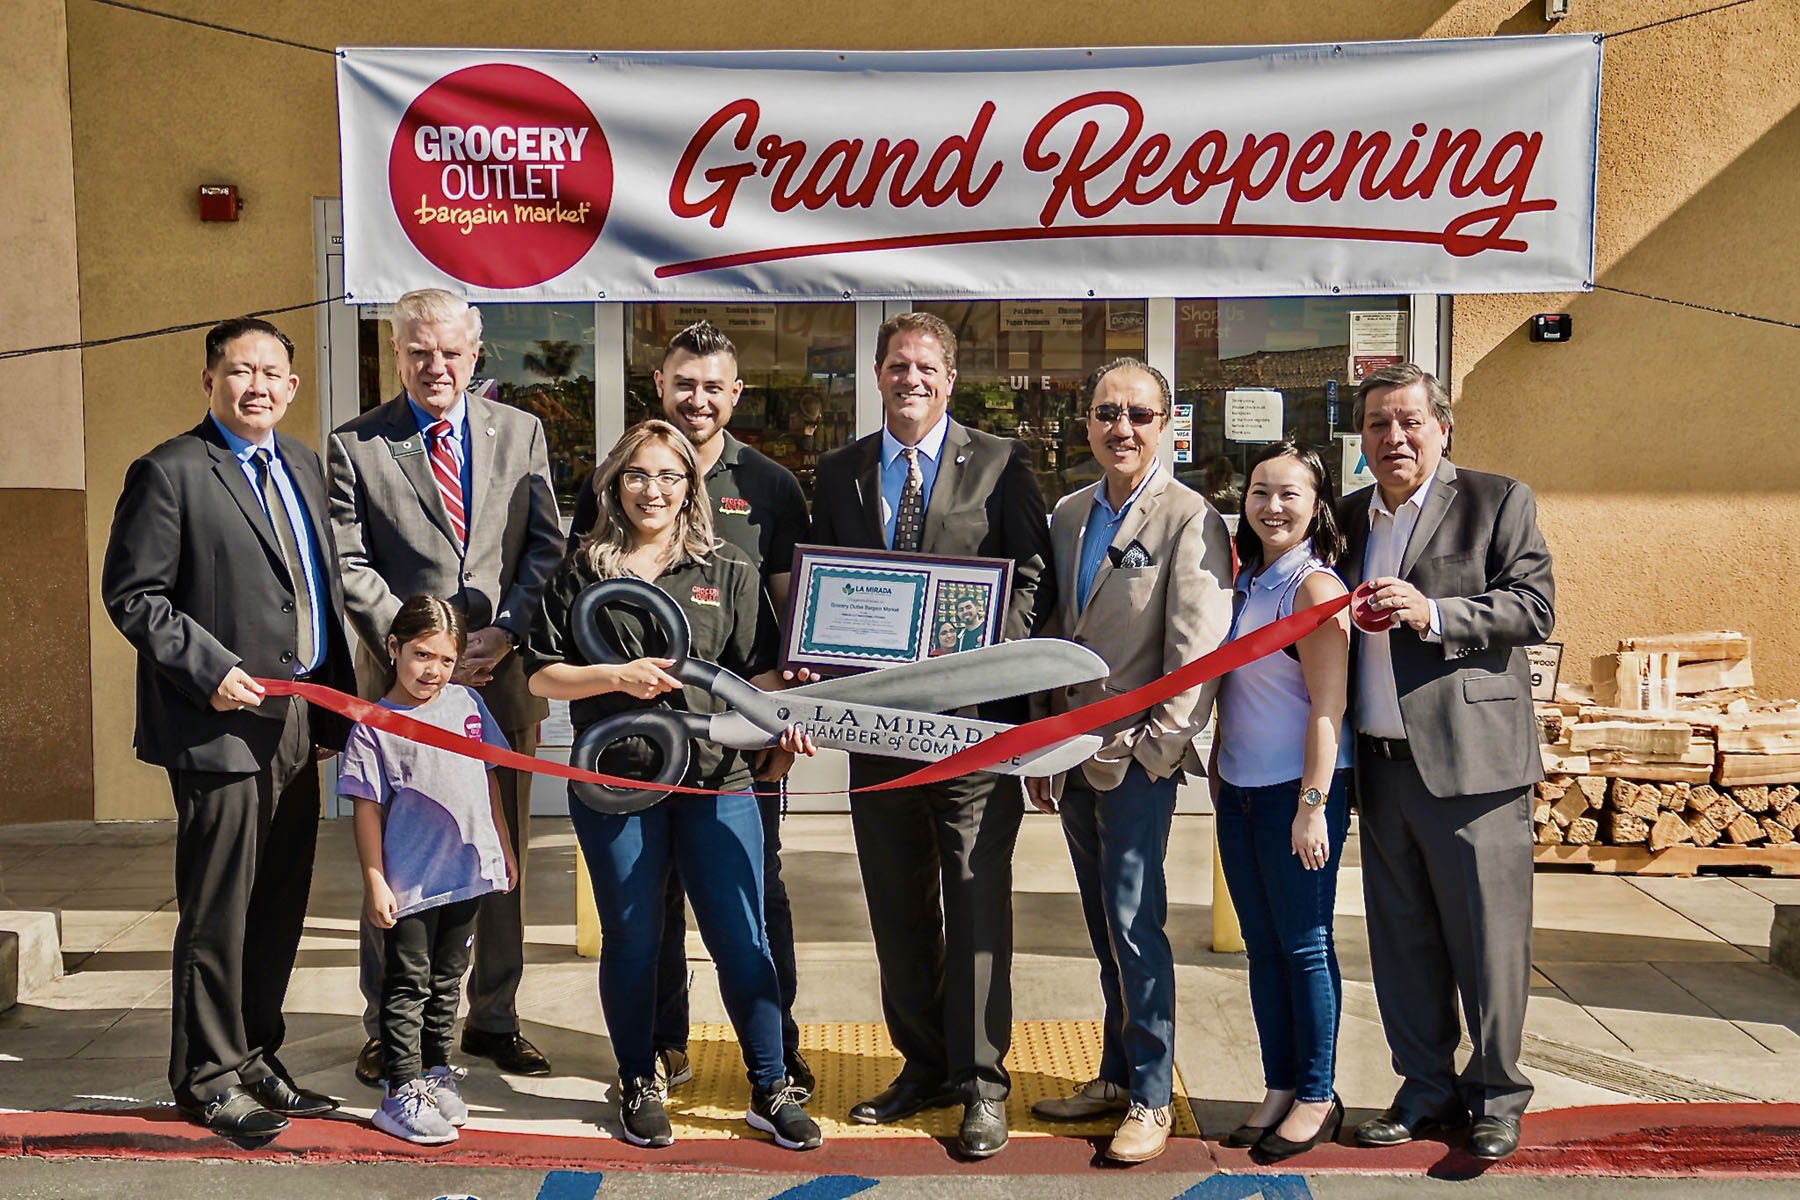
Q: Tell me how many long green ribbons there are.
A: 0